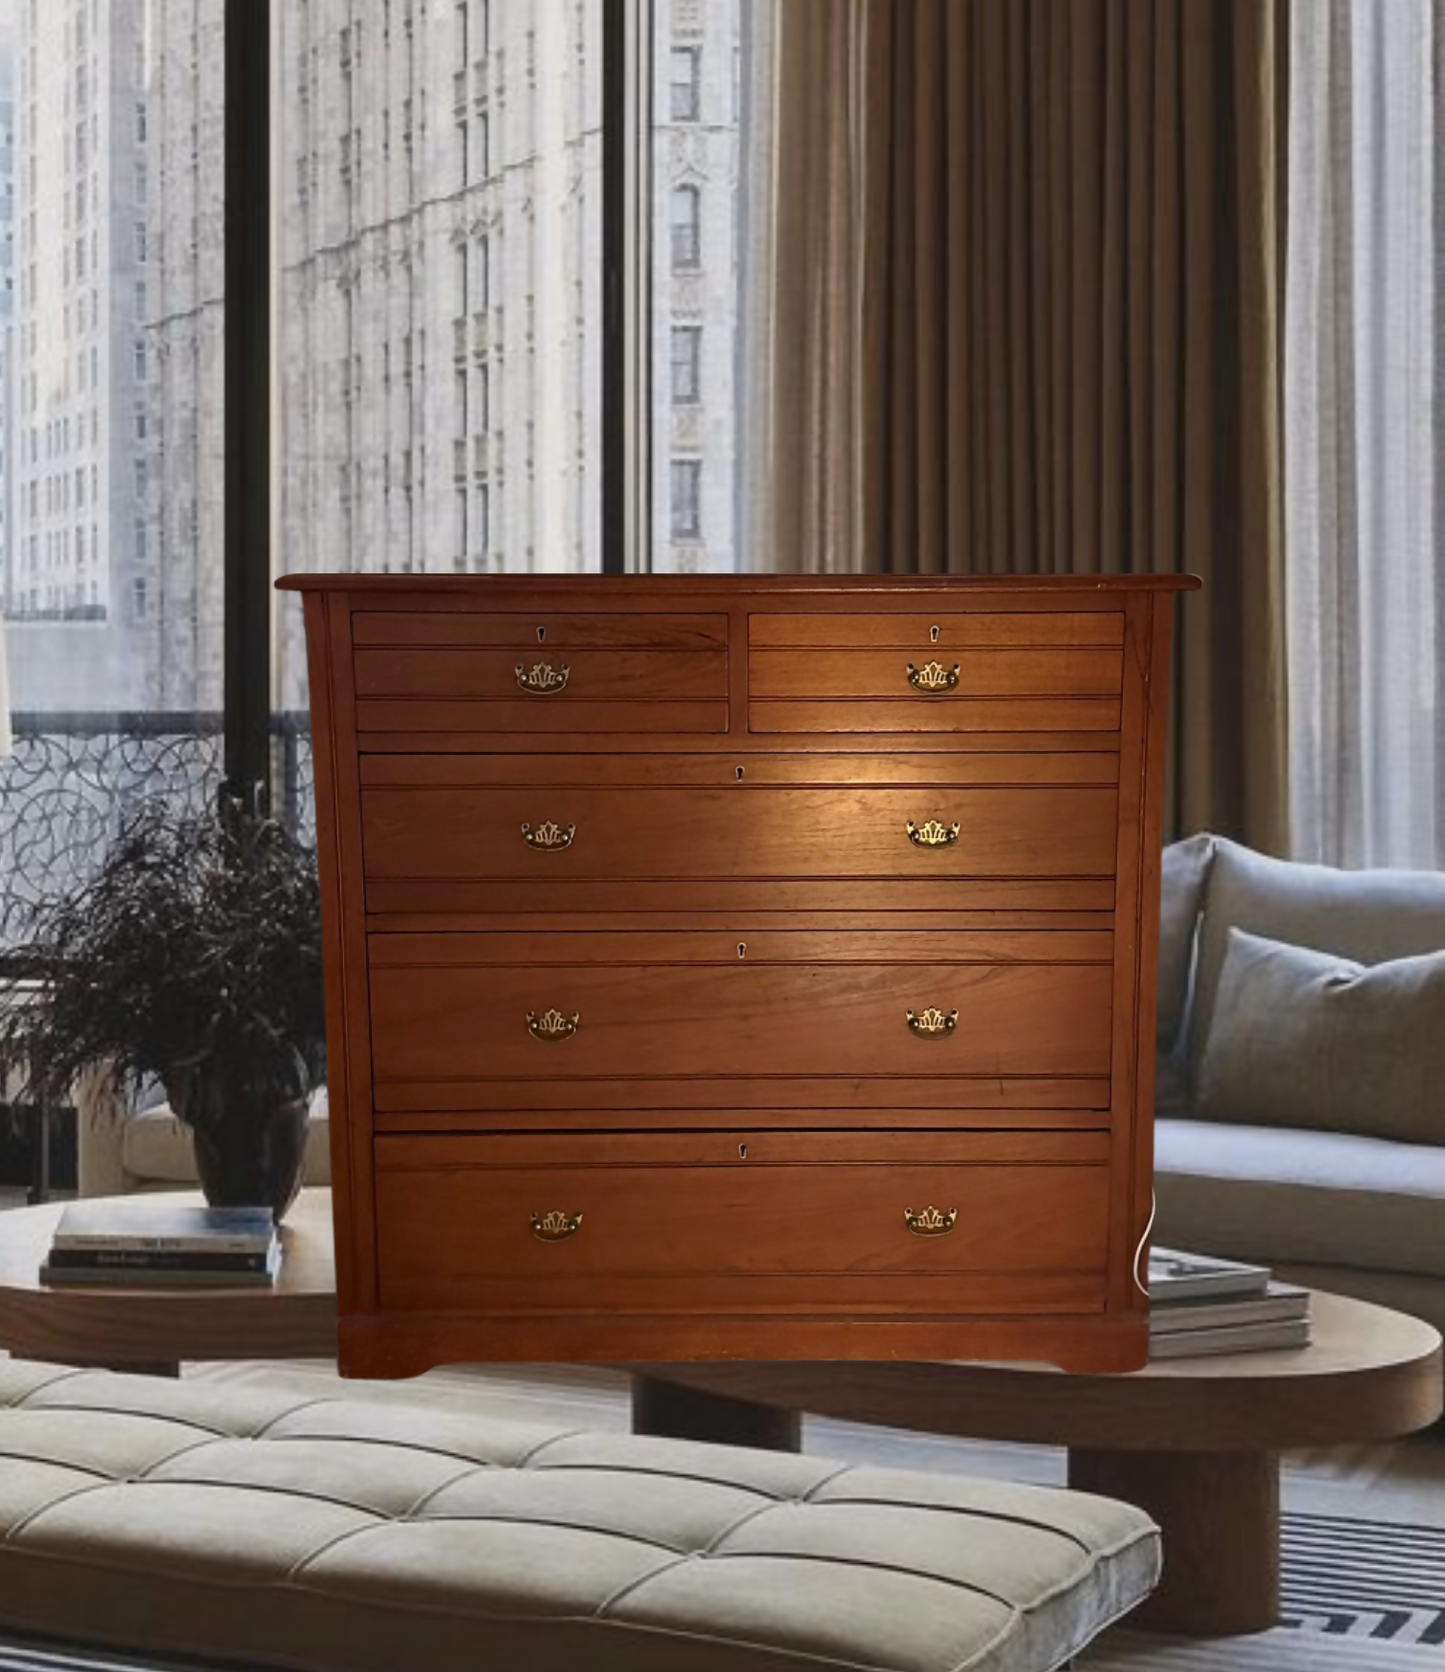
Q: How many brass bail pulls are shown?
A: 8